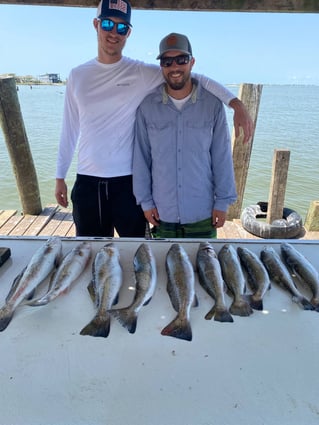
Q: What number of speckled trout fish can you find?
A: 10